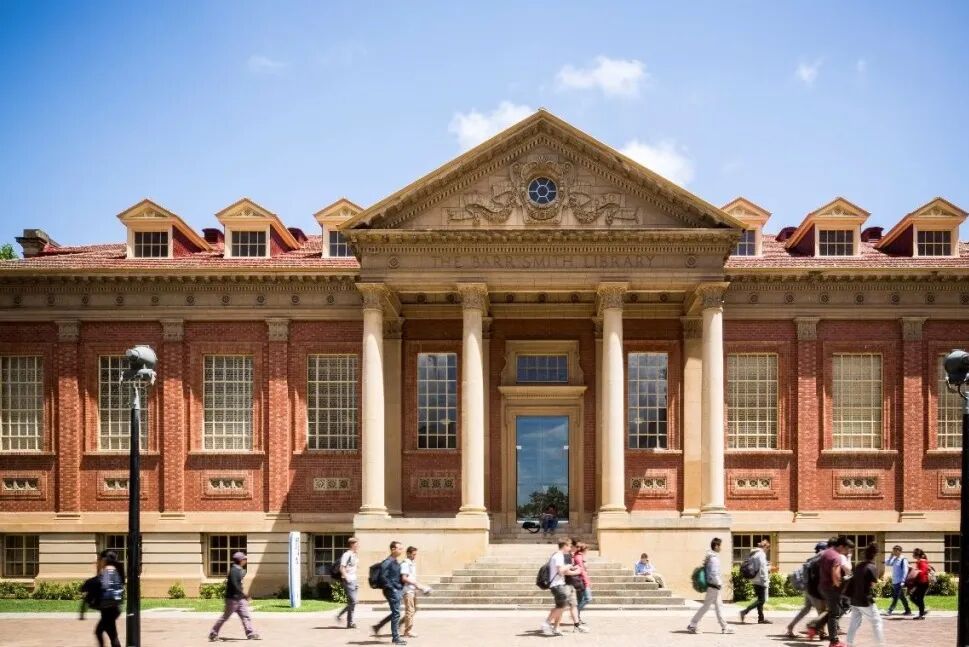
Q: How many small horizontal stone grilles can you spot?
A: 9